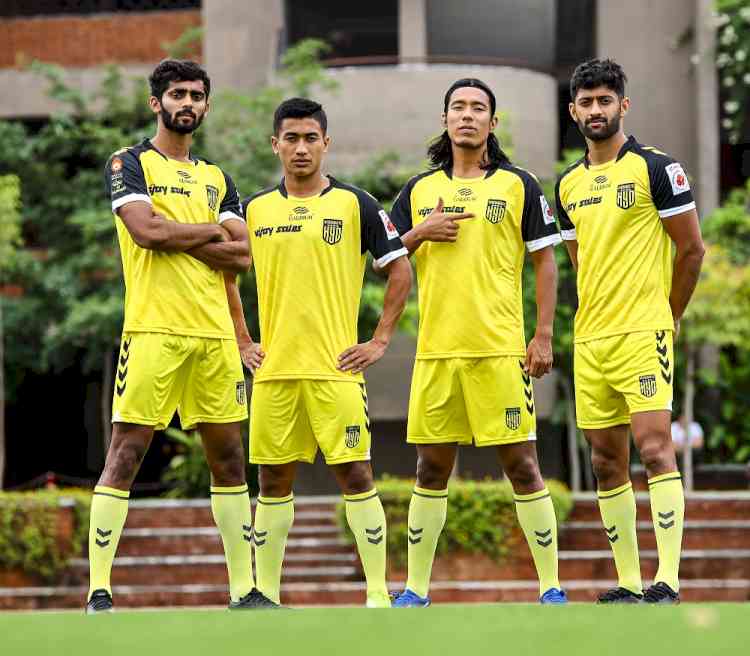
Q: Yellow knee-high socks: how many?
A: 8